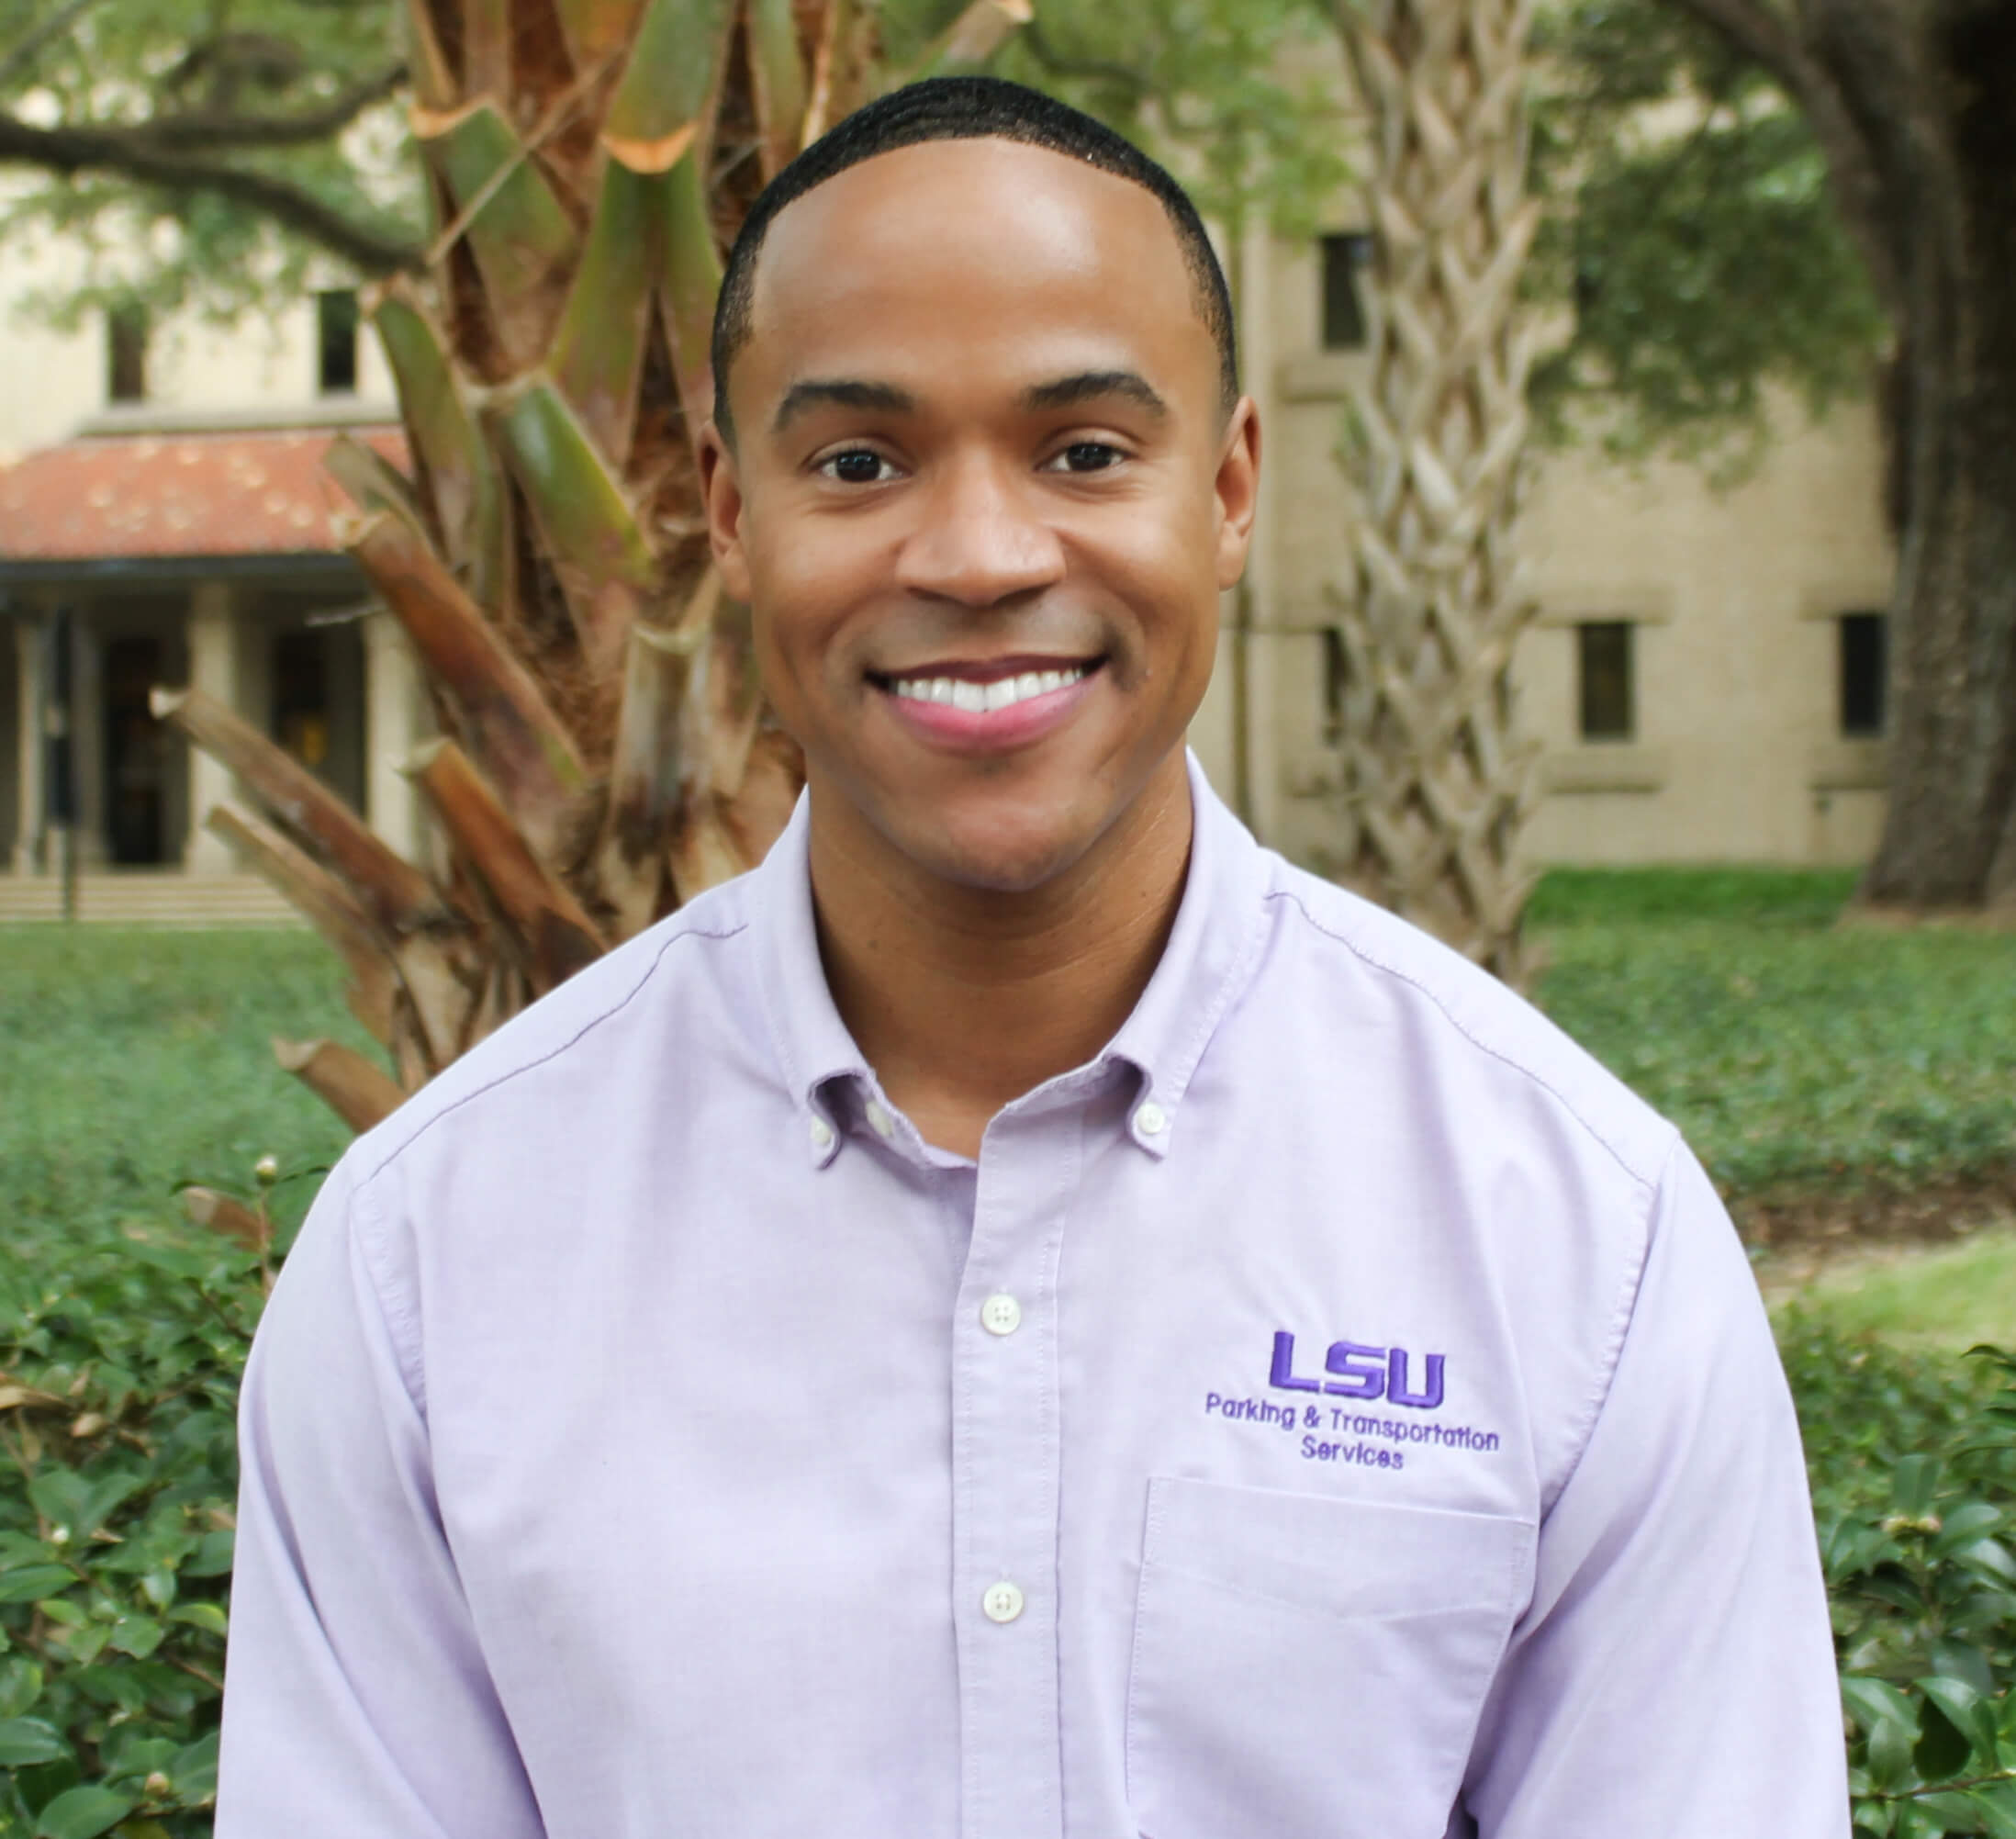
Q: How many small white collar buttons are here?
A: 2